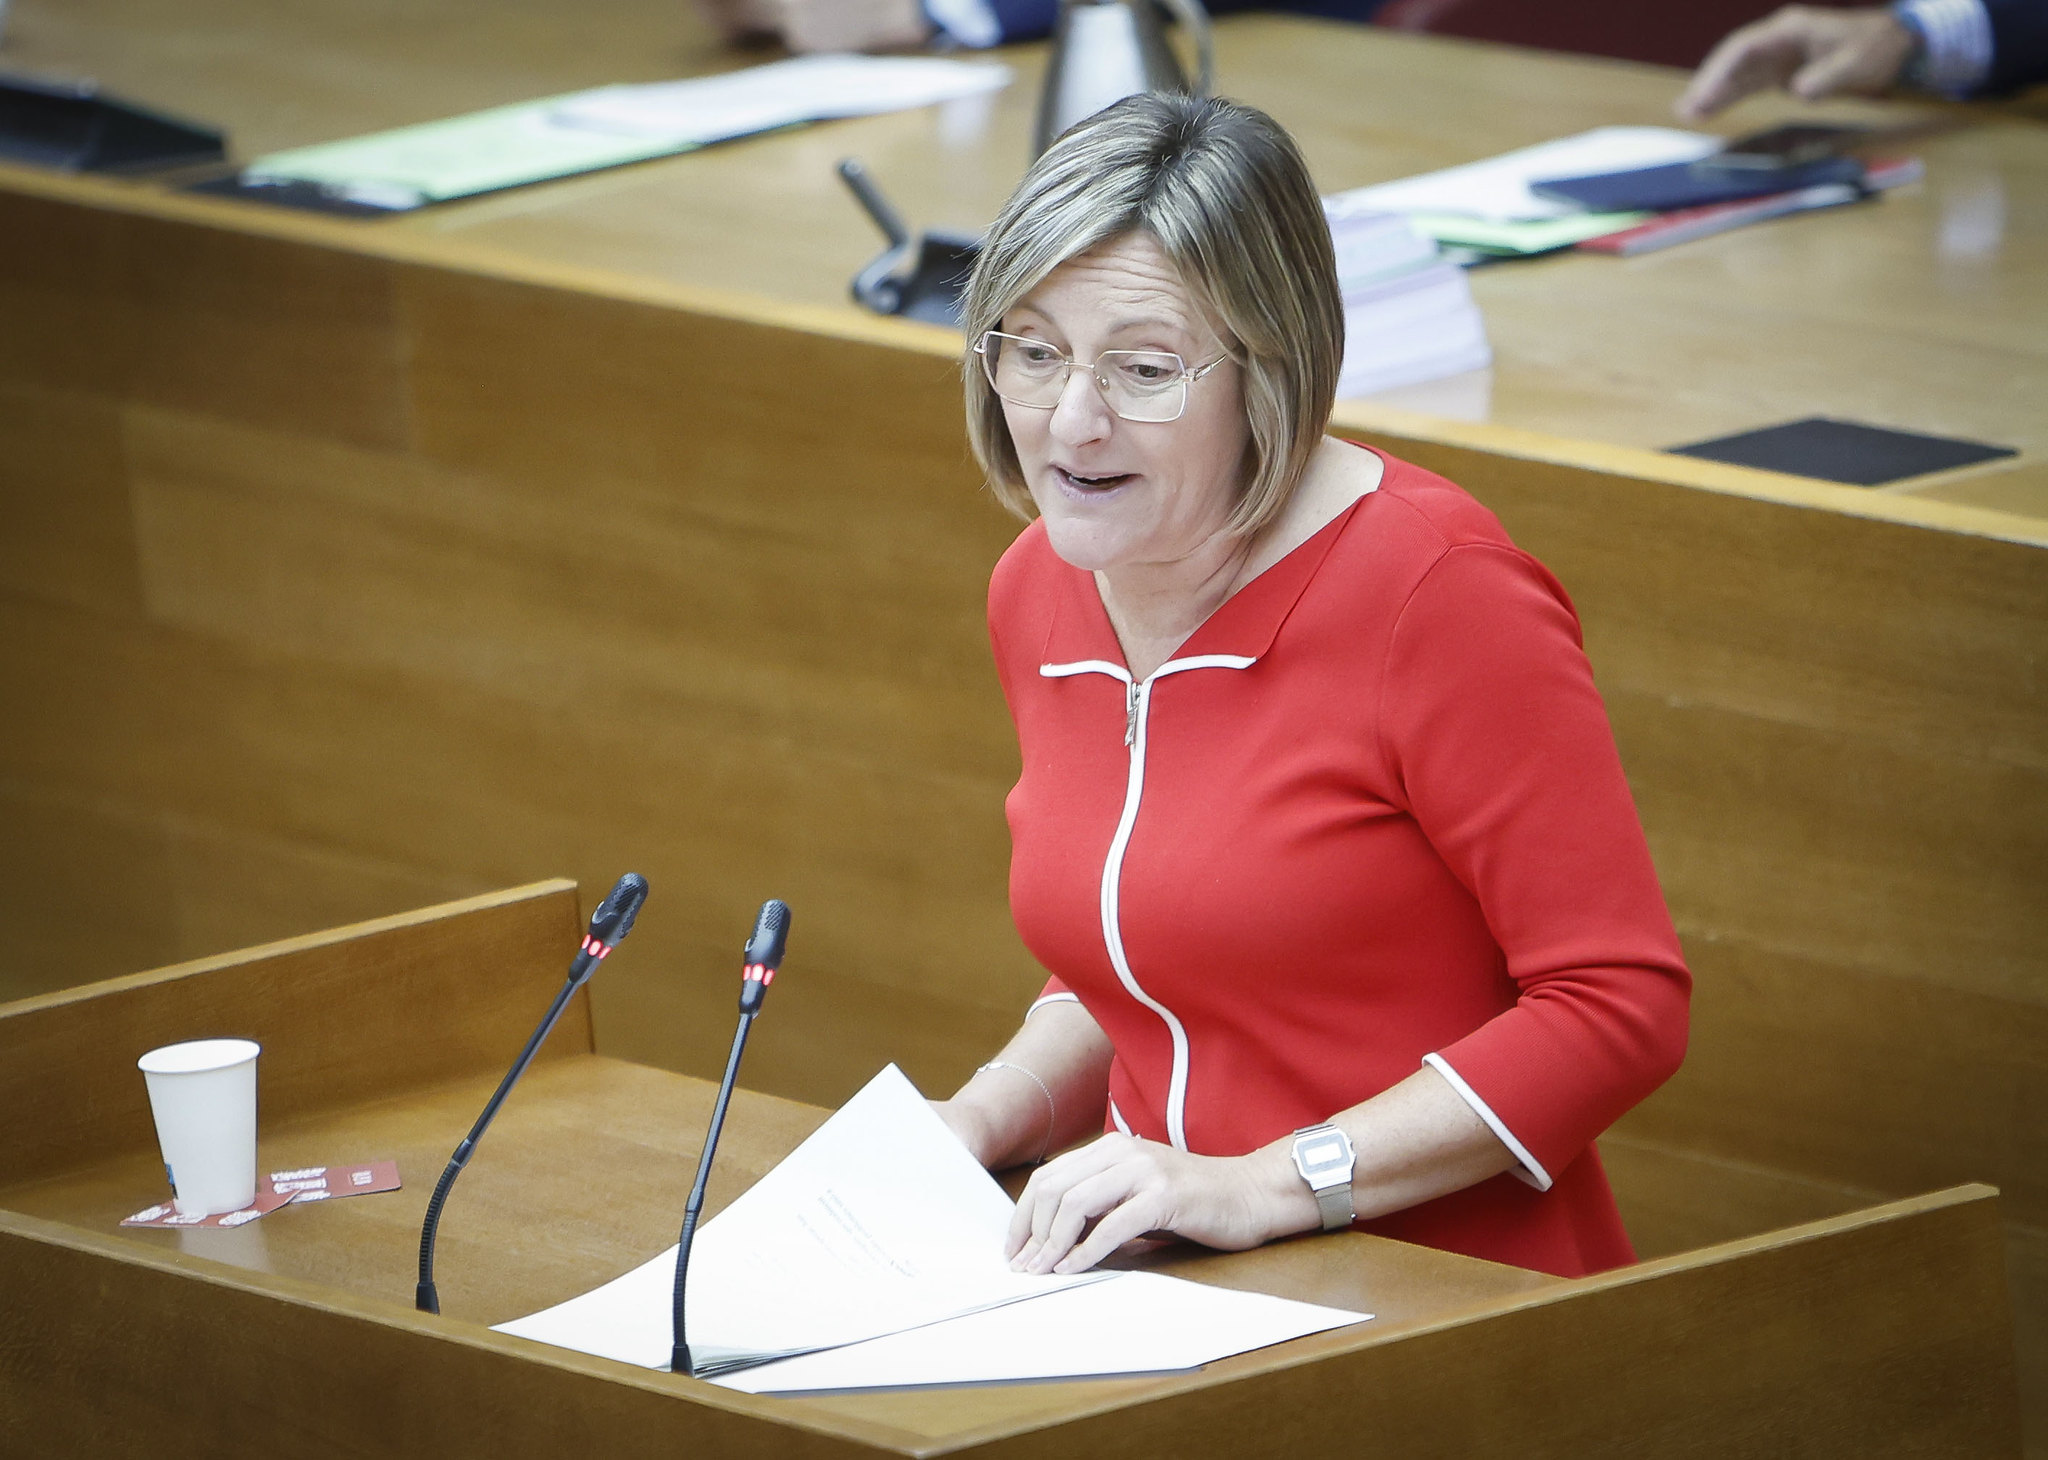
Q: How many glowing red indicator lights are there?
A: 6